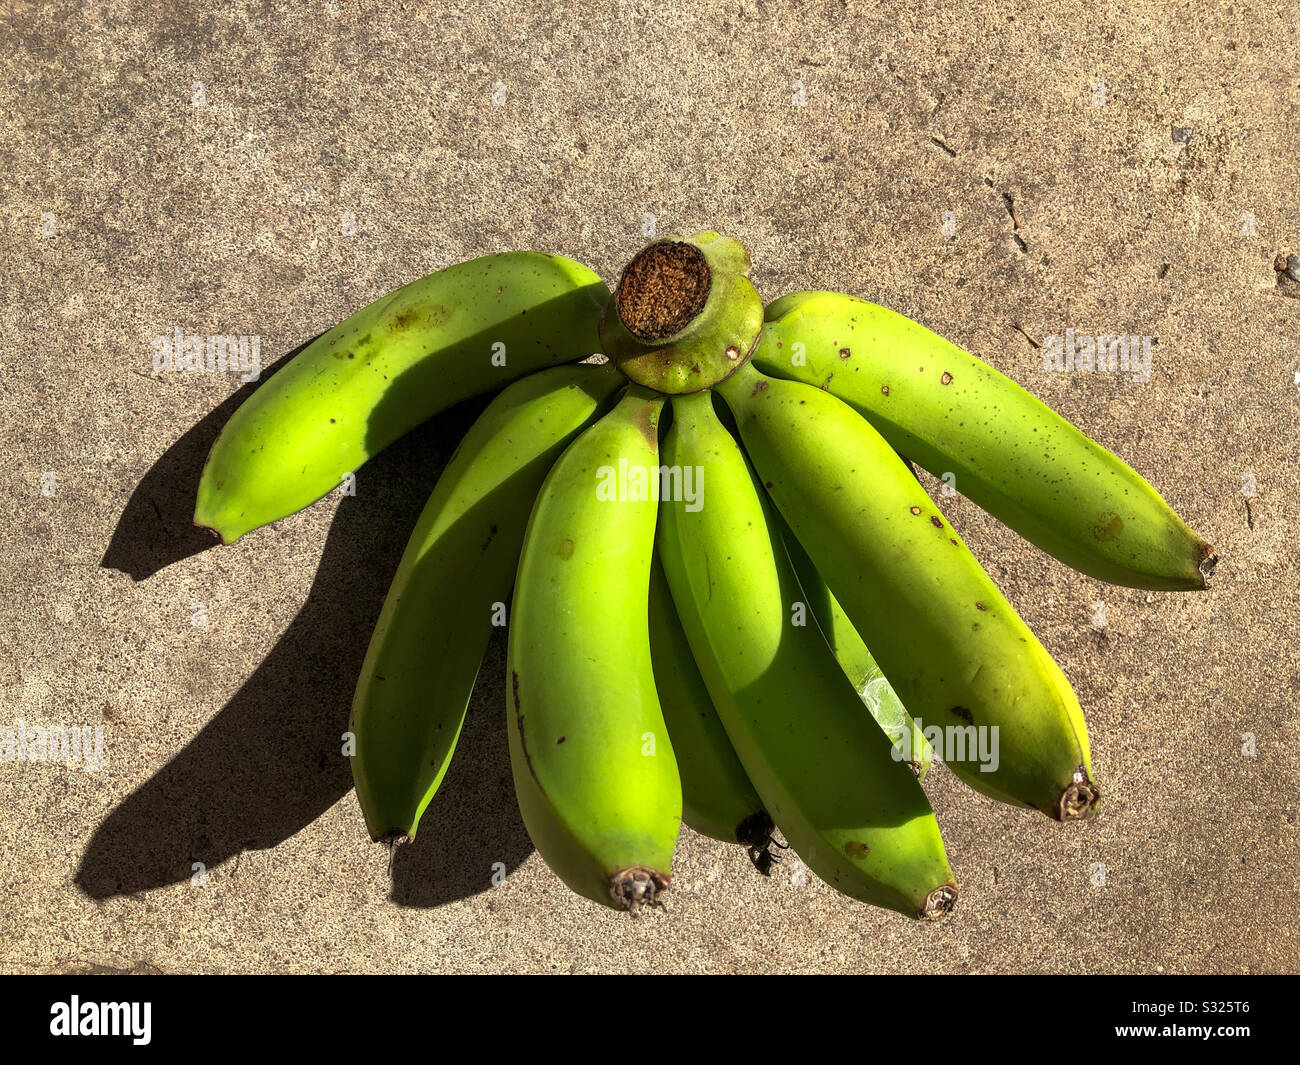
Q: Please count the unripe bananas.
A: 8